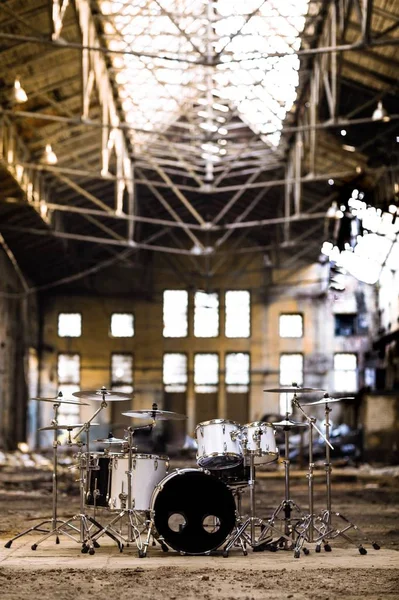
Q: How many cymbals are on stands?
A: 8